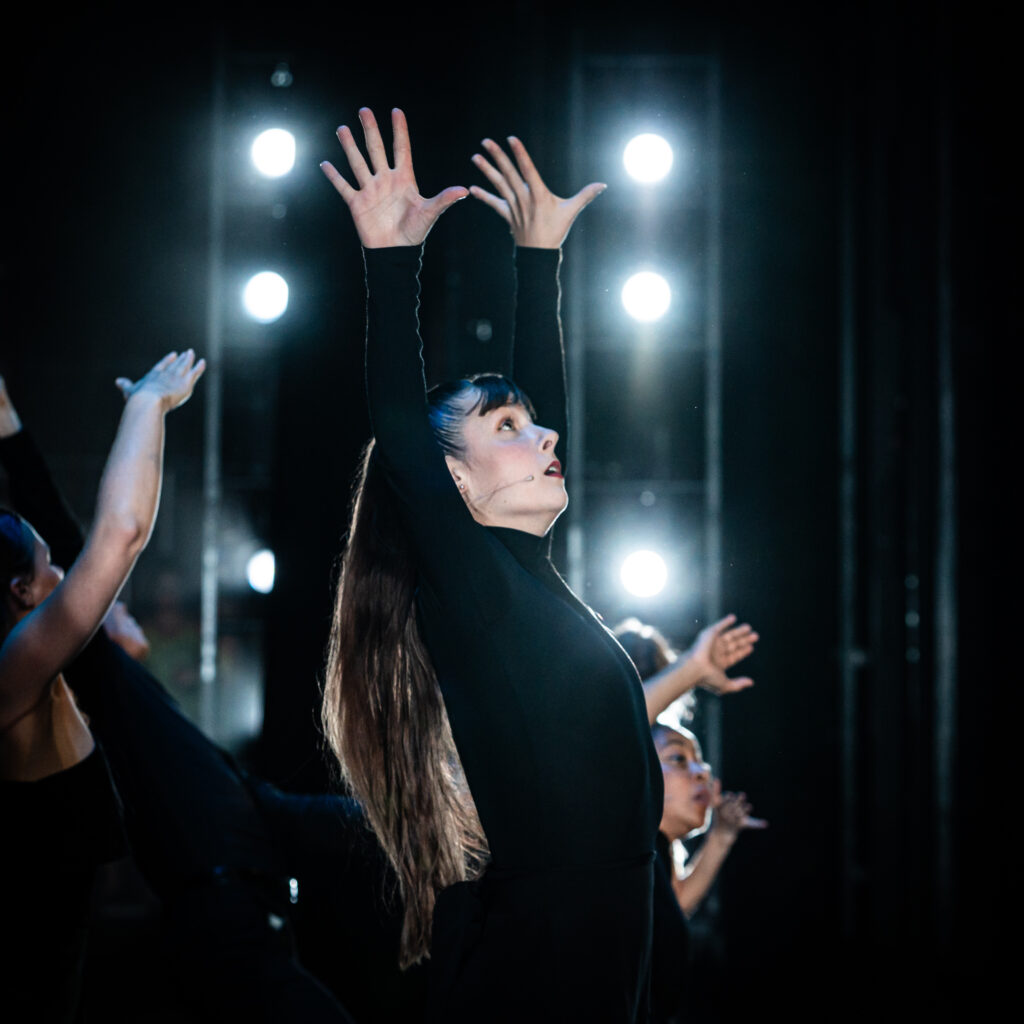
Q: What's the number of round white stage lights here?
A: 6